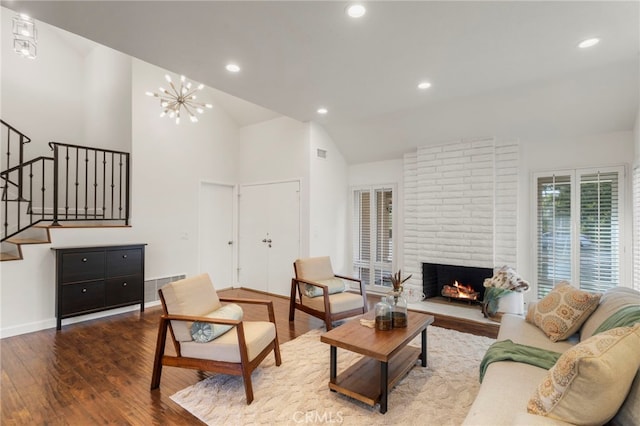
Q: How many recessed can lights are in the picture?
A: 5